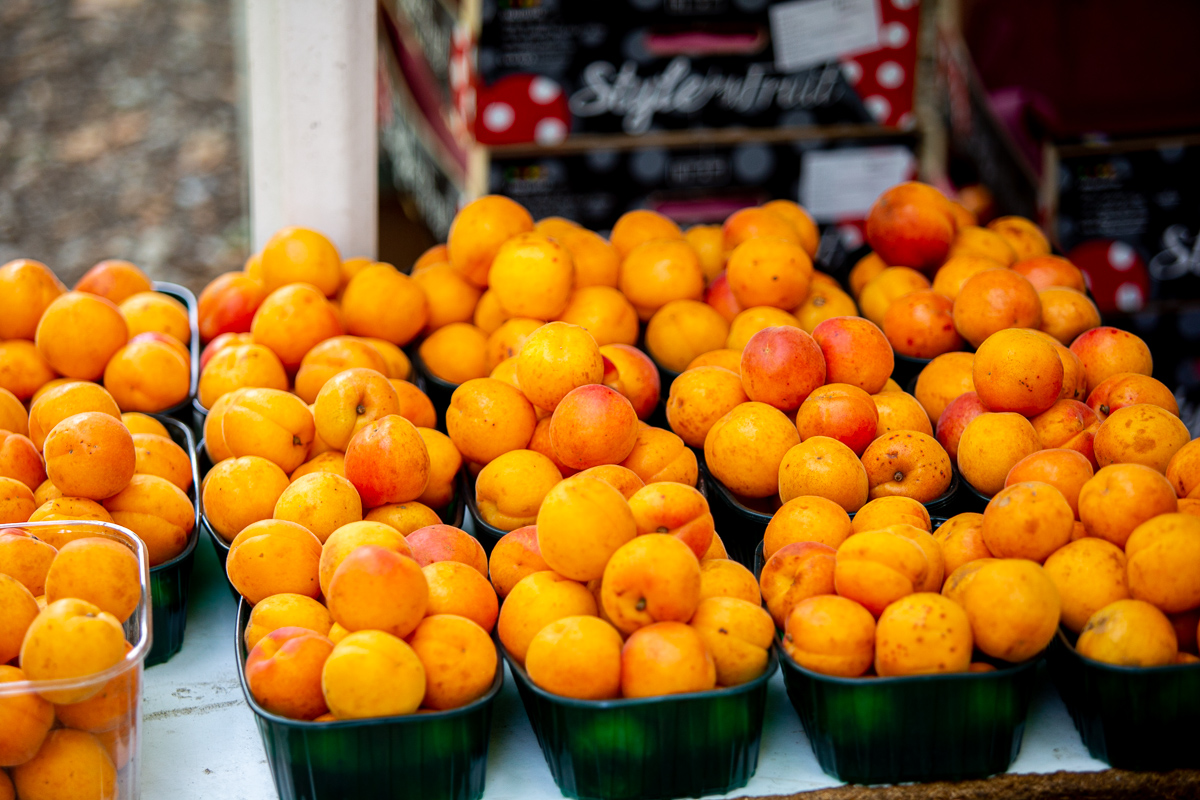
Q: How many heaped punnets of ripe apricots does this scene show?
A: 15